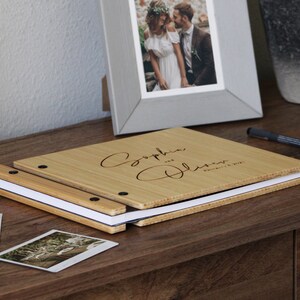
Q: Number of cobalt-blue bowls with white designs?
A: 0